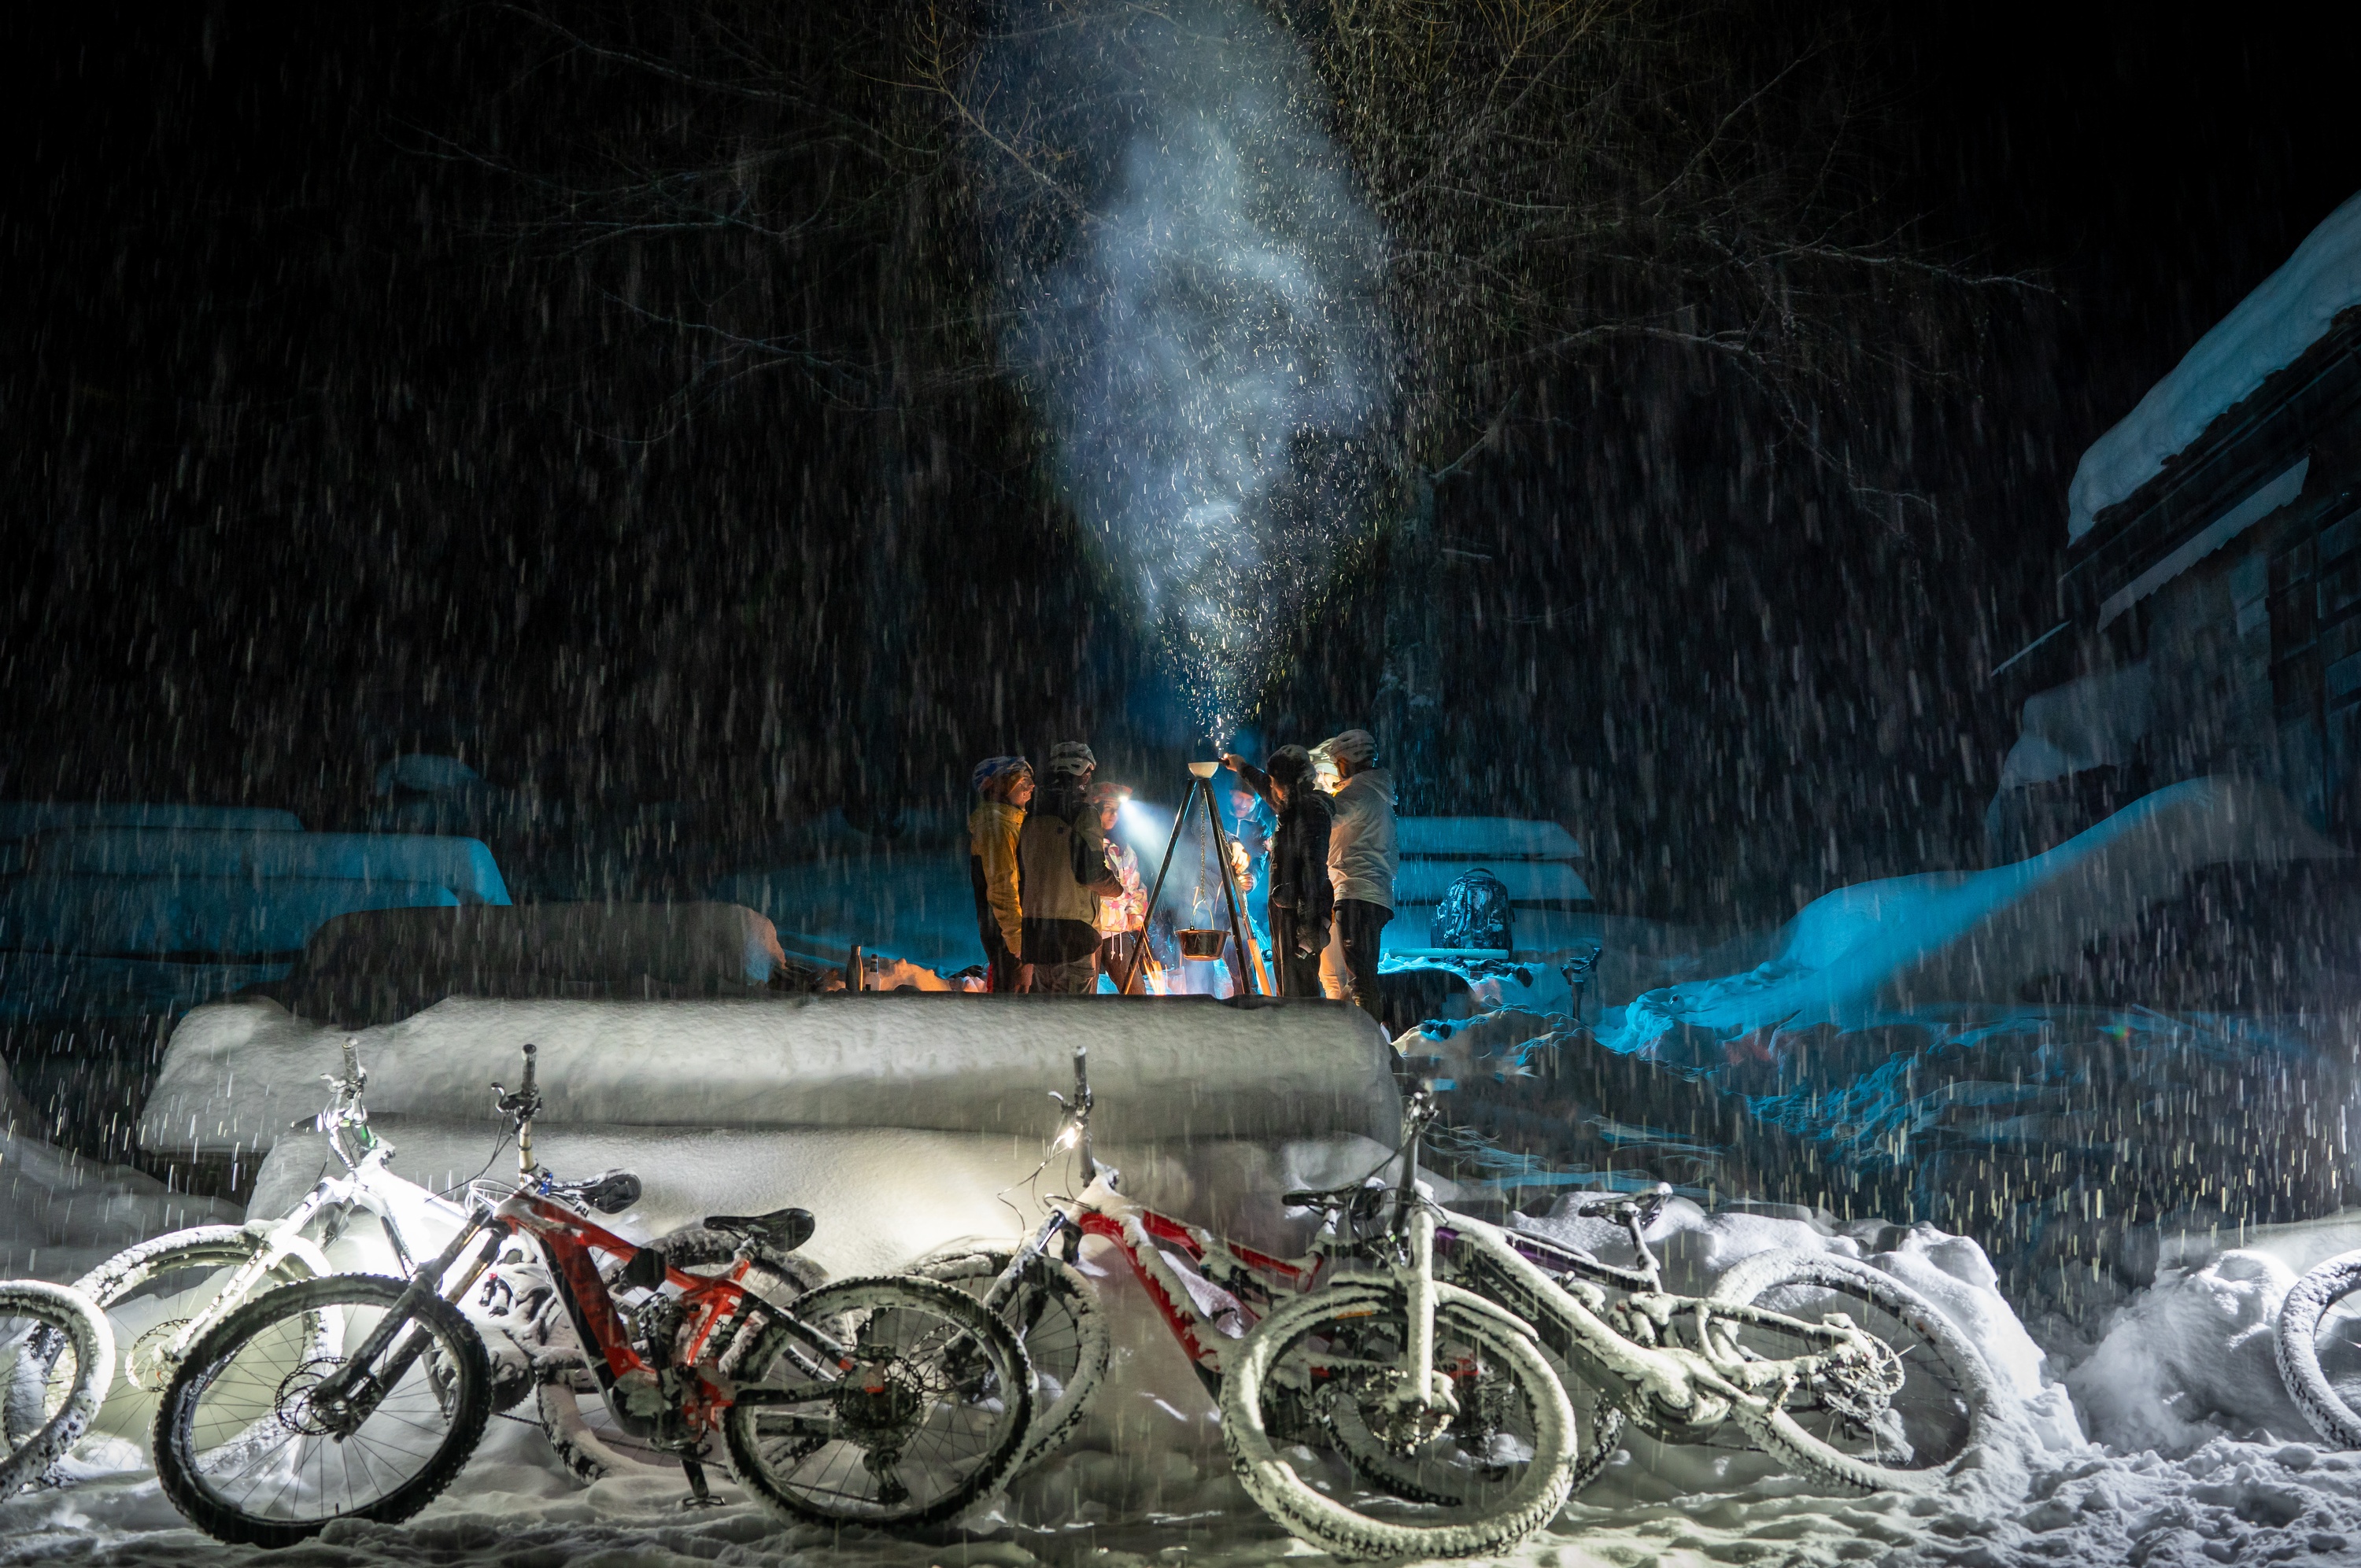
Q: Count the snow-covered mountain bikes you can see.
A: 6